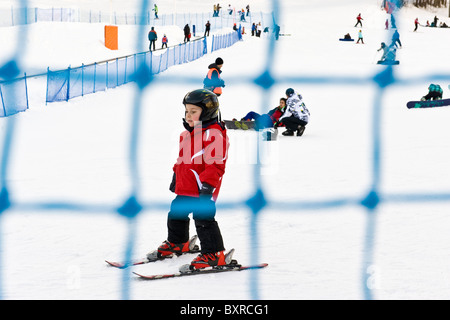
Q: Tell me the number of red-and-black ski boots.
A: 2